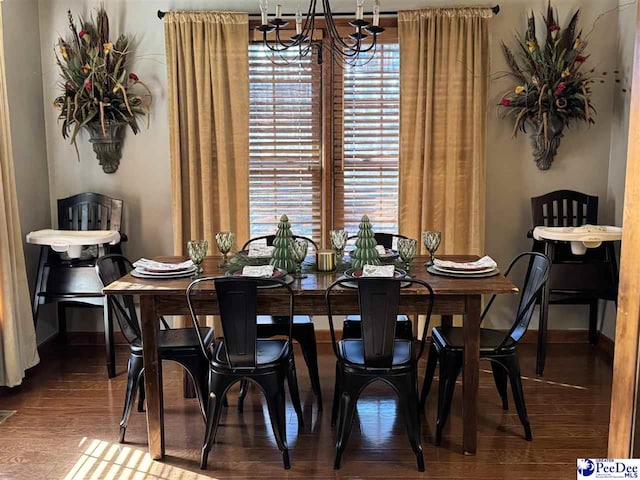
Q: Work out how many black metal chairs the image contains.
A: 6